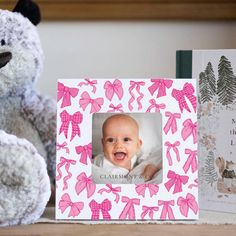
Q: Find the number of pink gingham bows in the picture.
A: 3